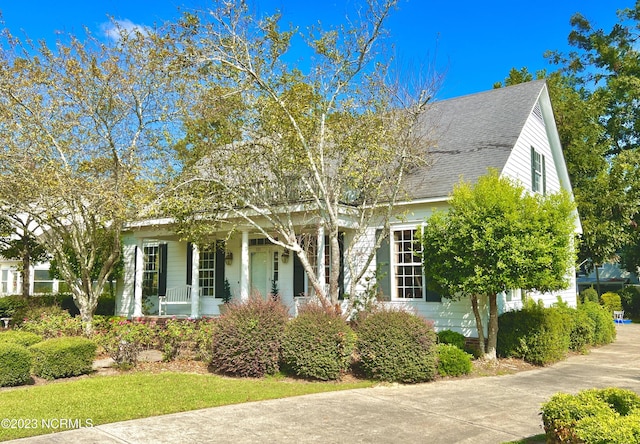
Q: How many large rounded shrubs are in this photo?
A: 3